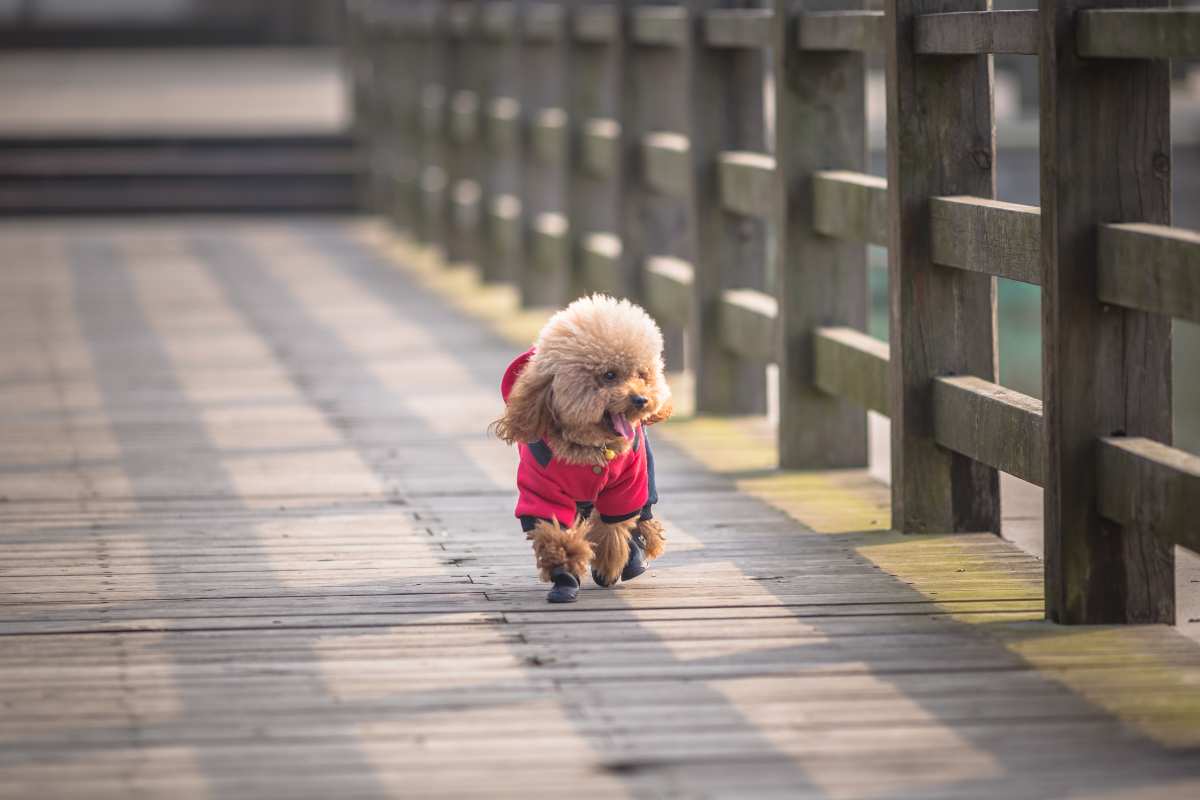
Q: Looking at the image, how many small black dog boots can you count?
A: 3